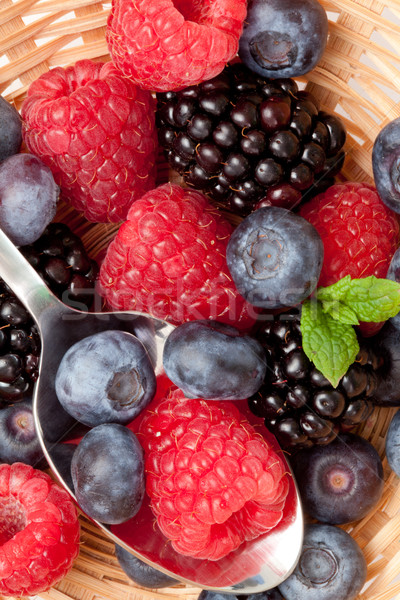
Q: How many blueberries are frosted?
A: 0